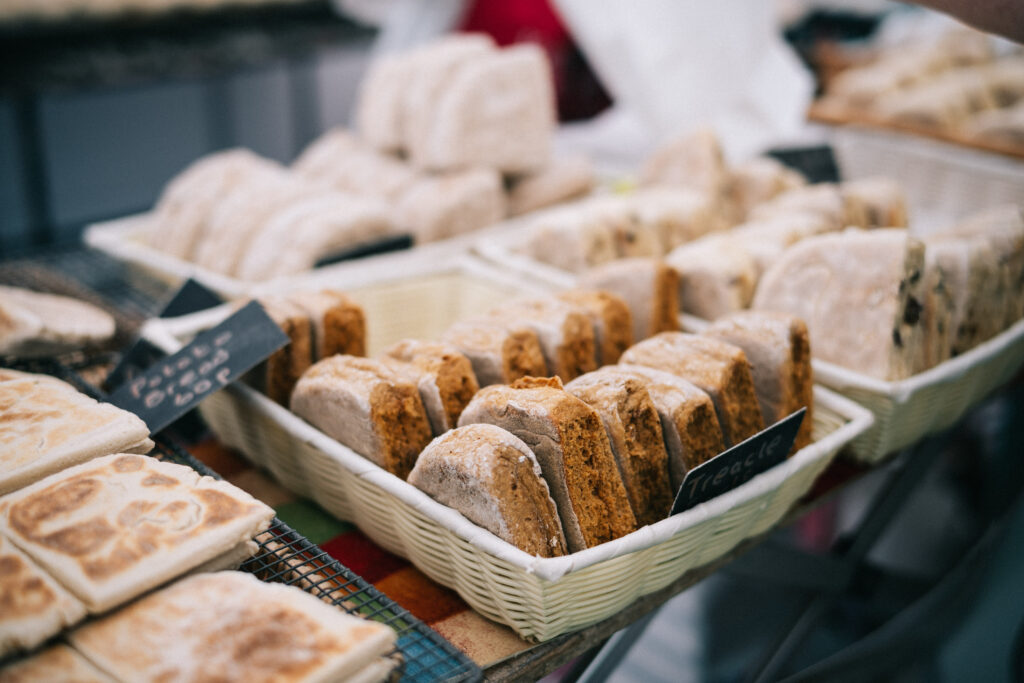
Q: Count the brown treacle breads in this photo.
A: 14